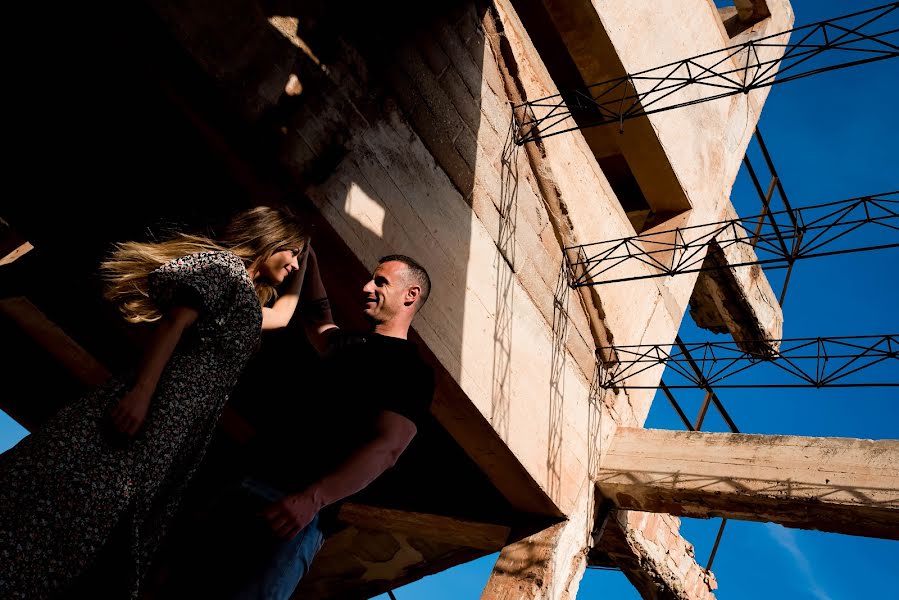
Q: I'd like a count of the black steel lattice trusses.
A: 3